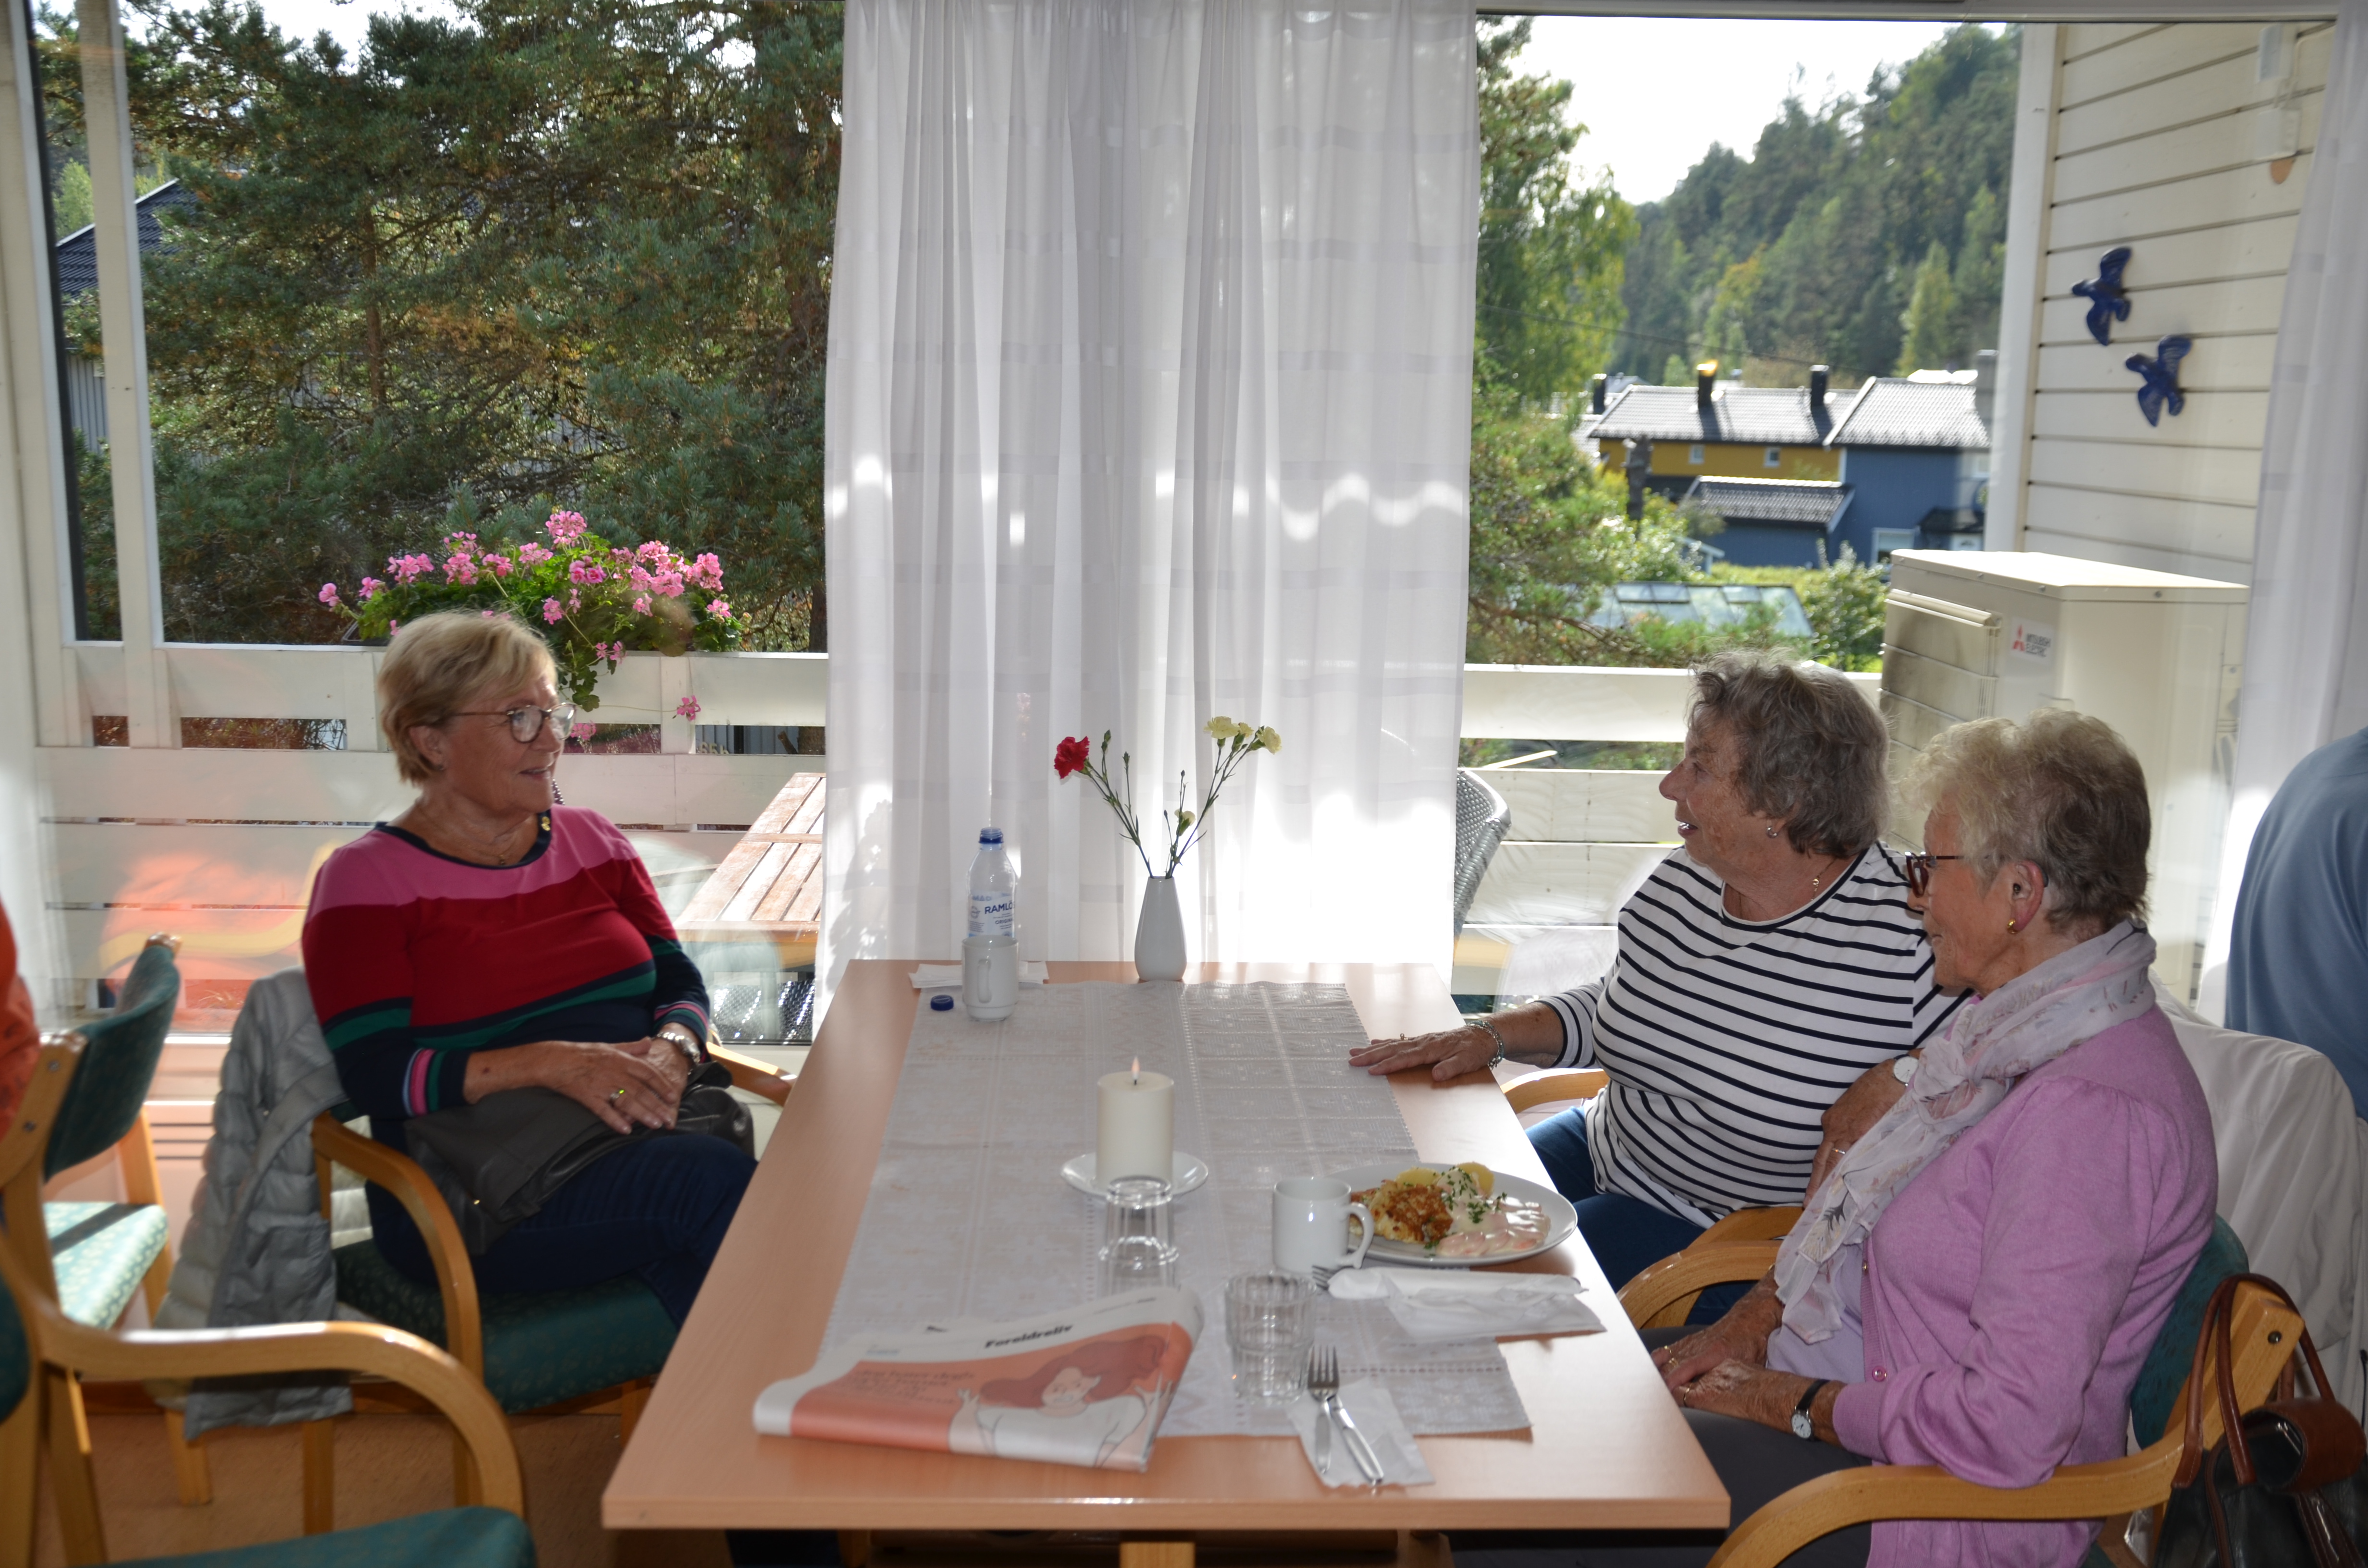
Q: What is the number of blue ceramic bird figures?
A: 2